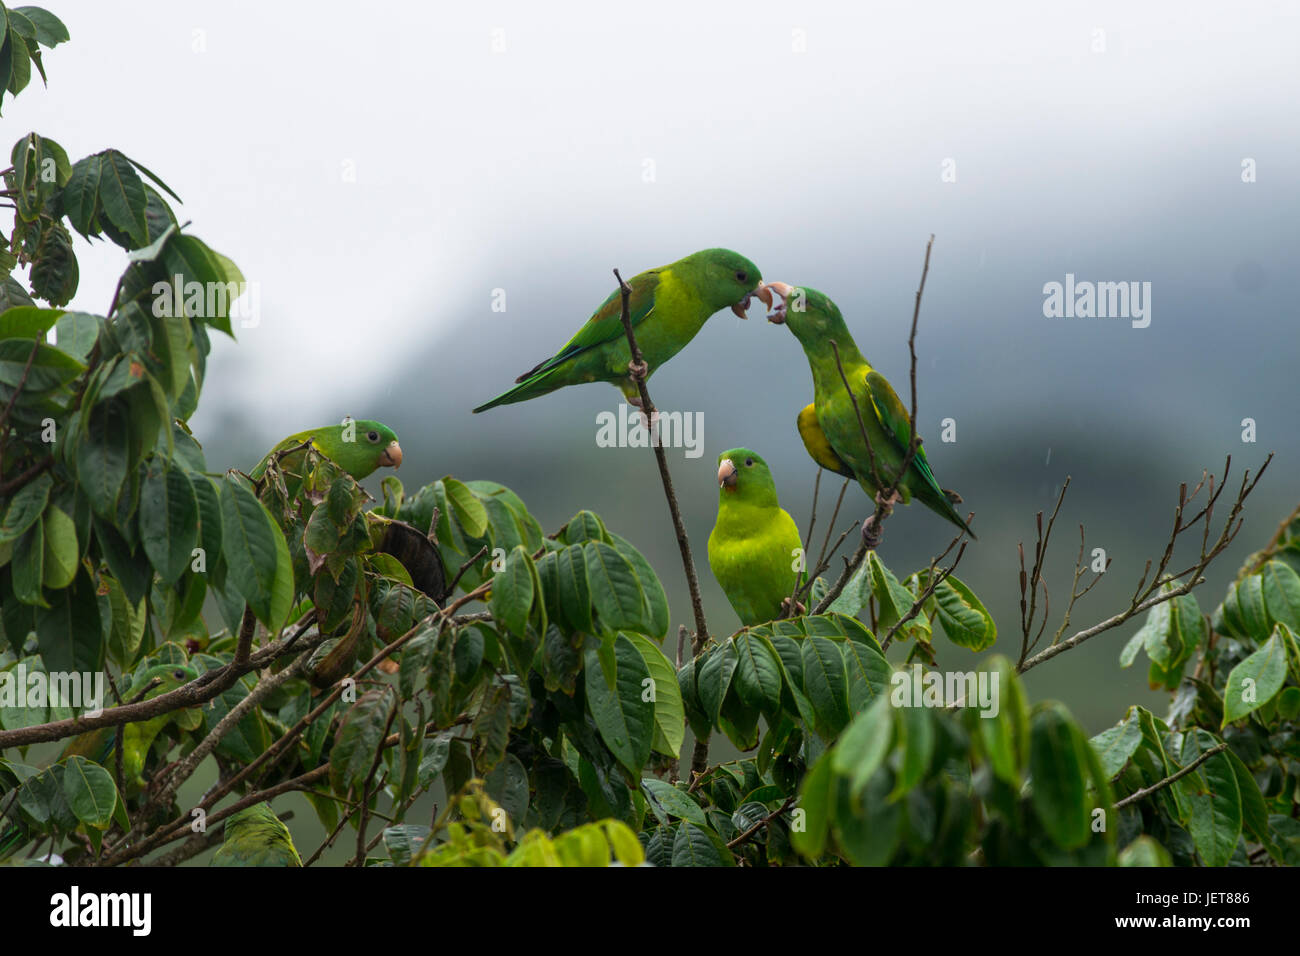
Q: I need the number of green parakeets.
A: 6